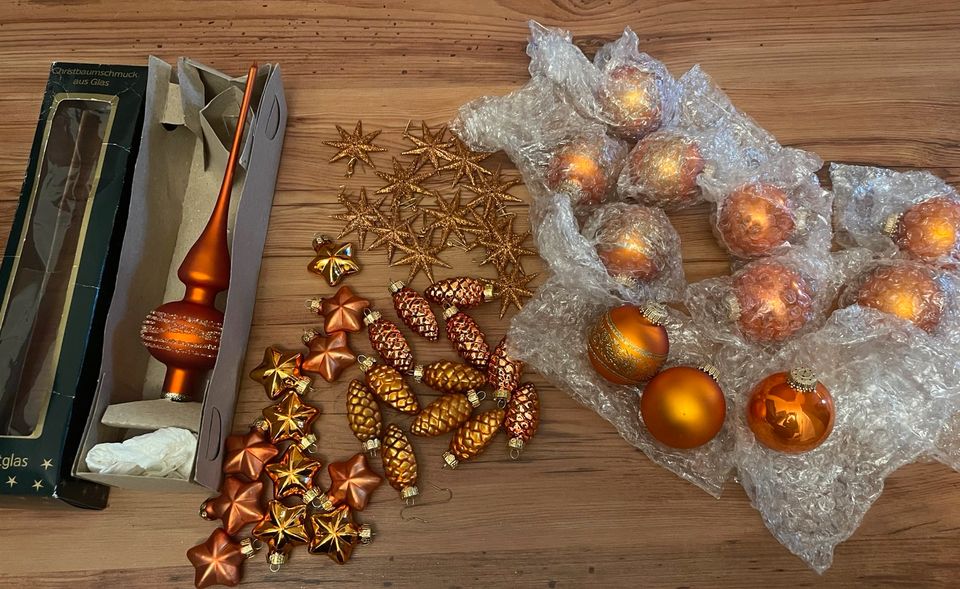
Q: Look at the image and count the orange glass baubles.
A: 11